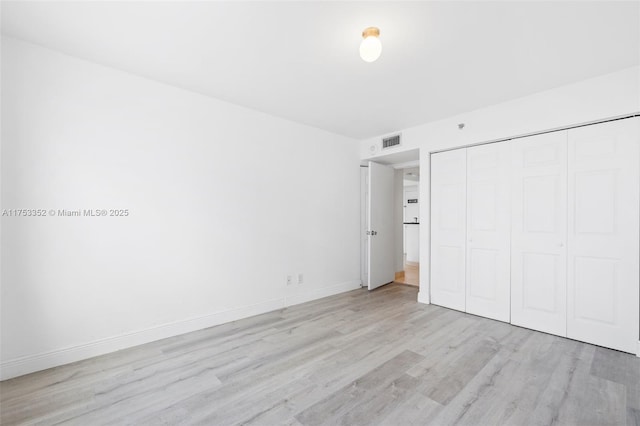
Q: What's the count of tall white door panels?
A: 4